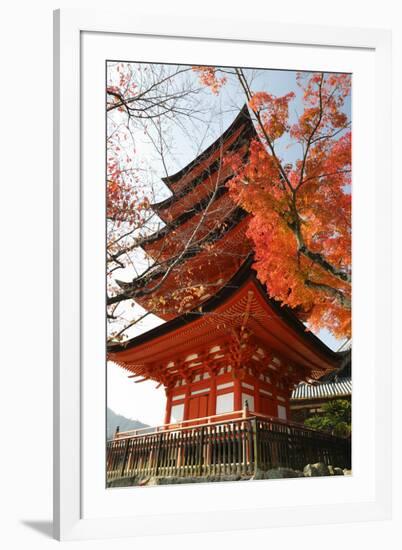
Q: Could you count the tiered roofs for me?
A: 5